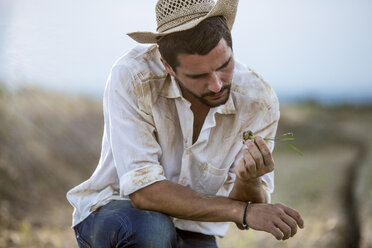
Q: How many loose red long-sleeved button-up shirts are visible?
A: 0